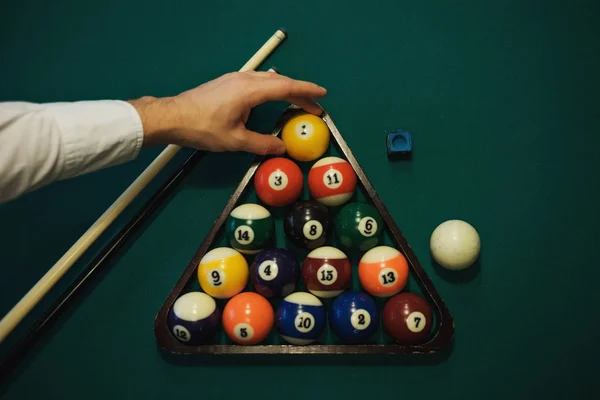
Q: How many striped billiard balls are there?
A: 7